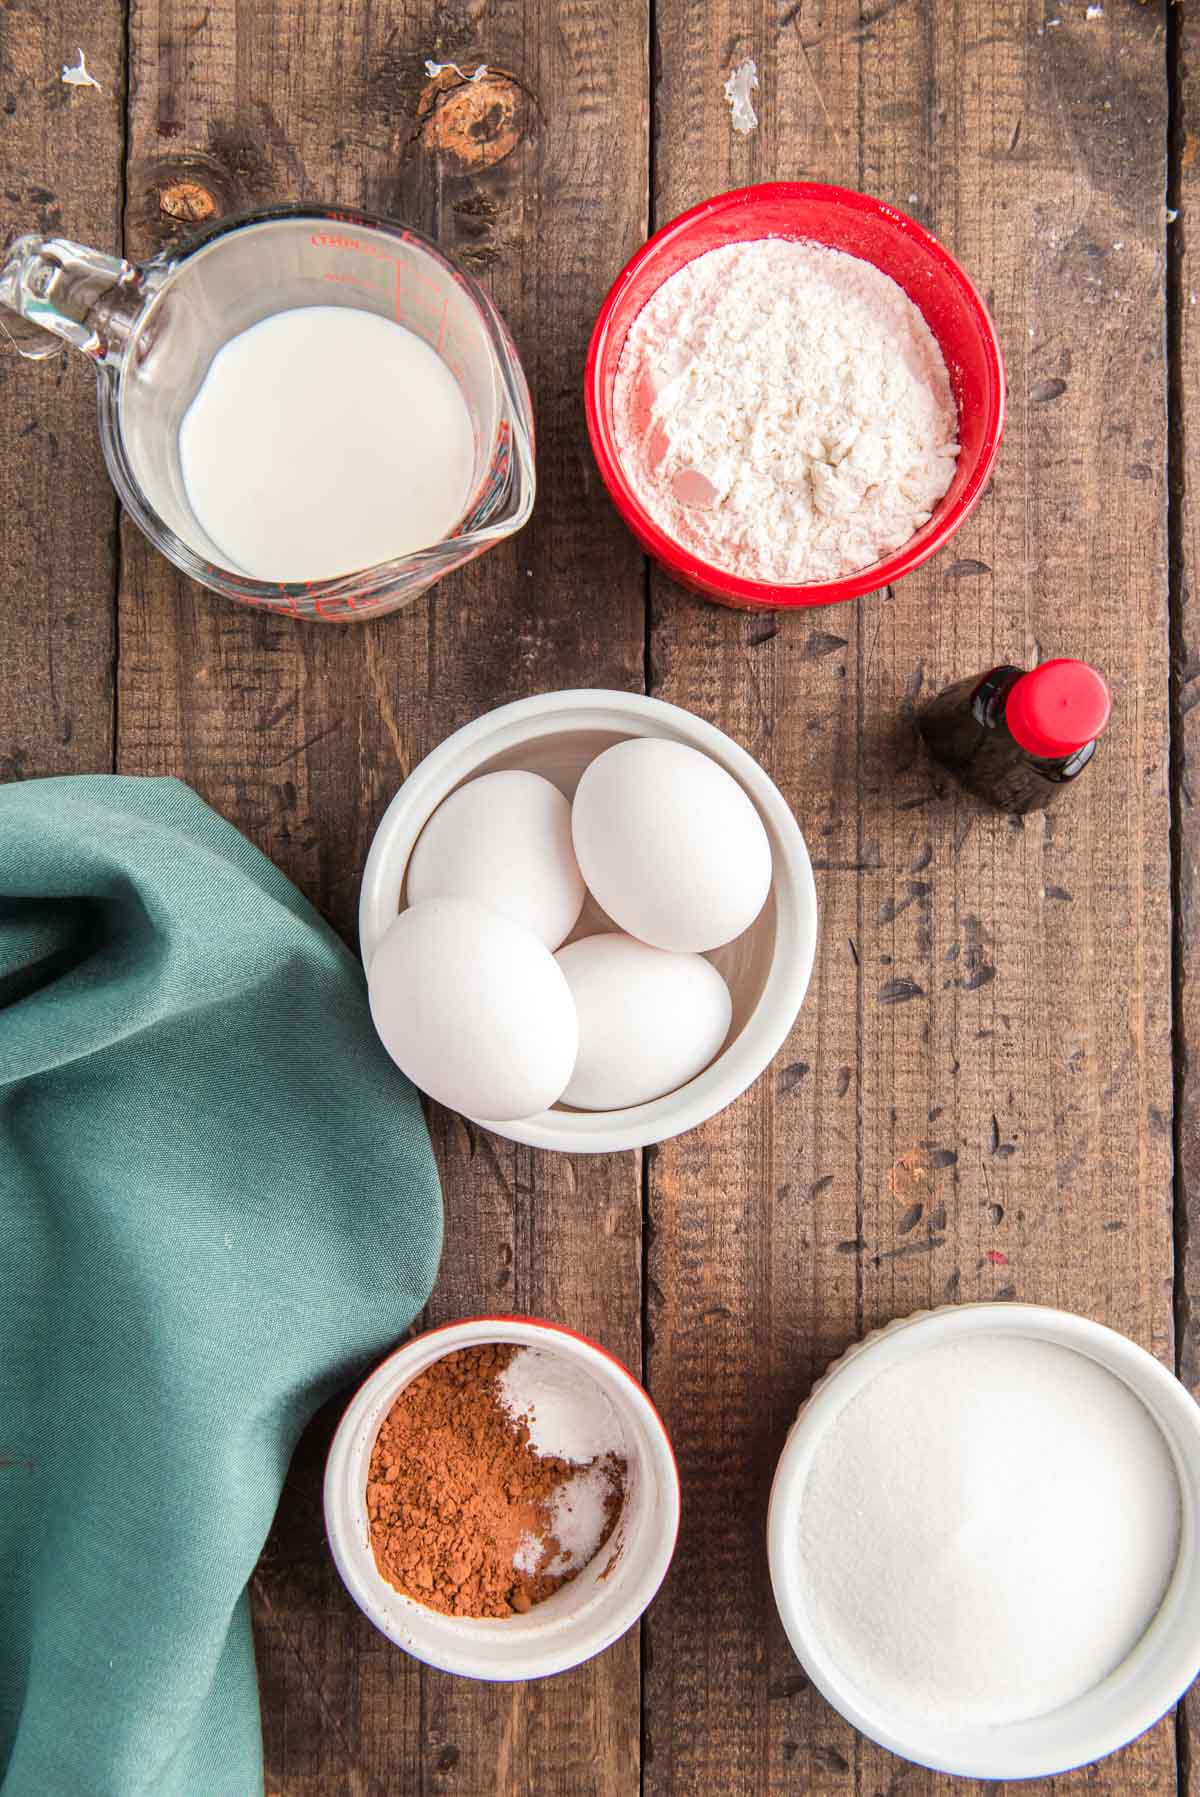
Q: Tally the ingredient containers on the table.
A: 6